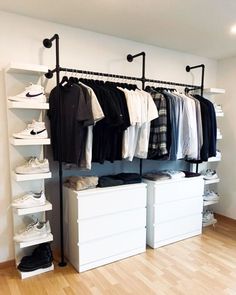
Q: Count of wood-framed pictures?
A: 0